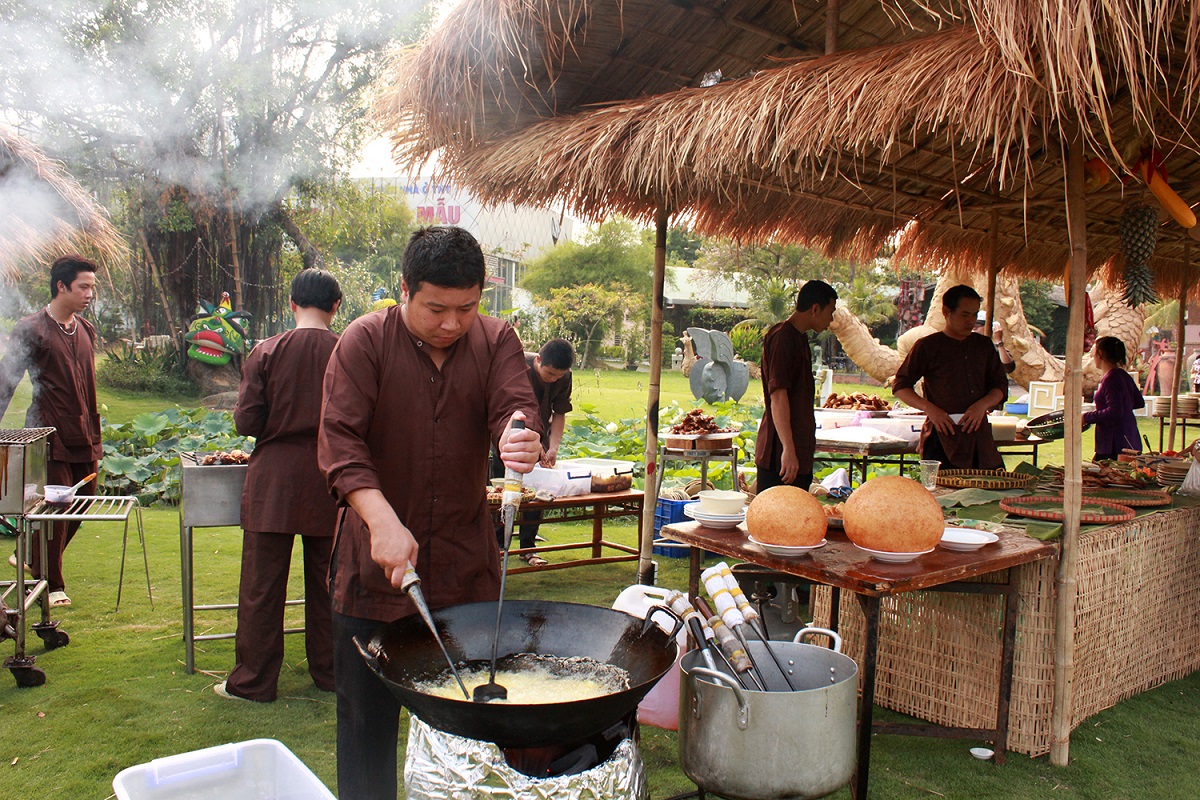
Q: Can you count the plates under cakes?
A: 2